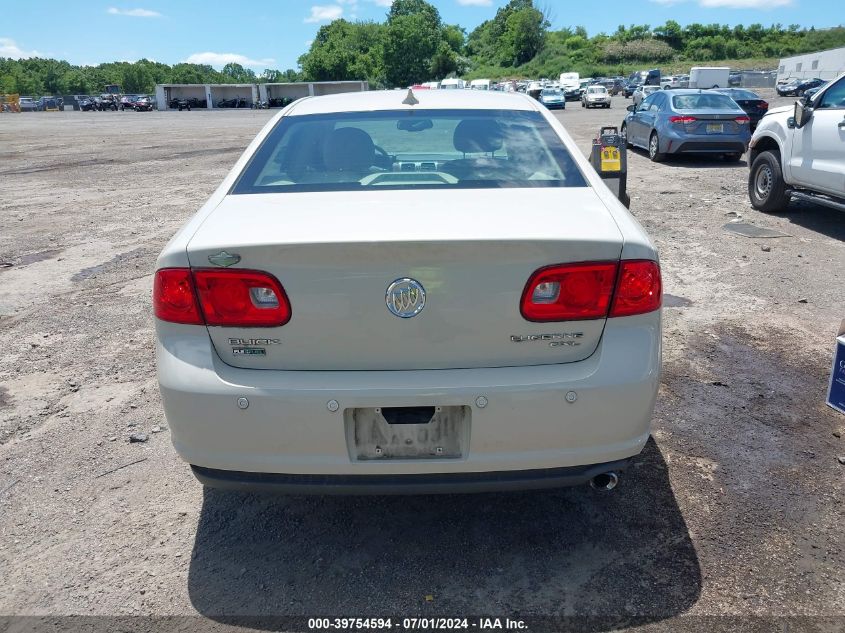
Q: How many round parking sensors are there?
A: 4